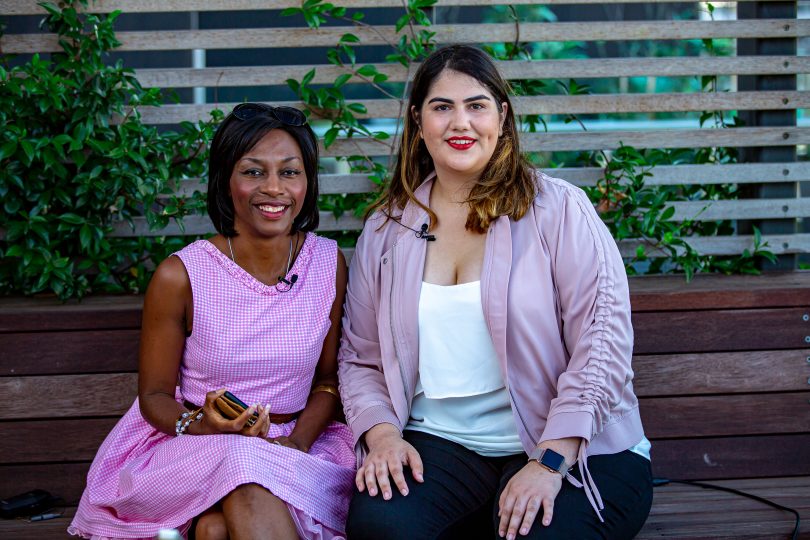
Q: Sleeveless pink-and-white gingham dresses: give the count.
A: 1